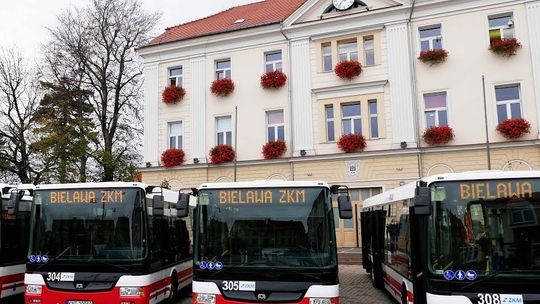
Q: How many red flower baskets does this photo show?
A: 12